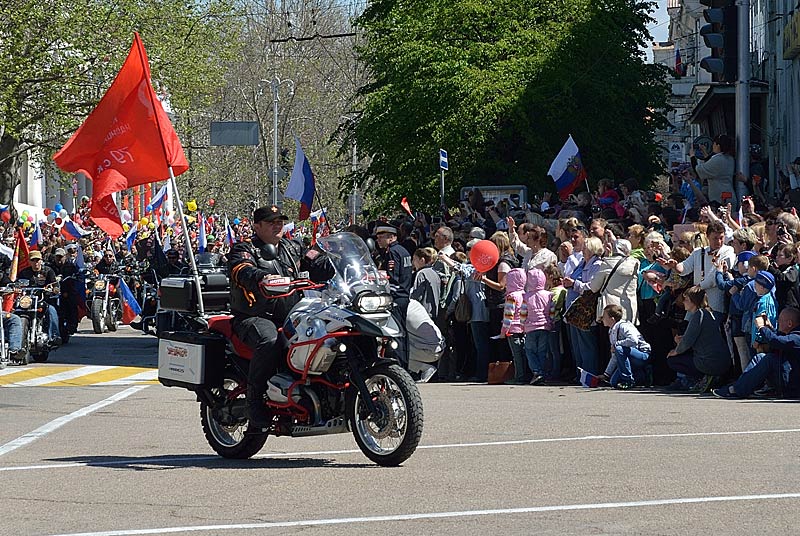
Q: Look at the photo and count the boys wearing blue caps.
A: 2